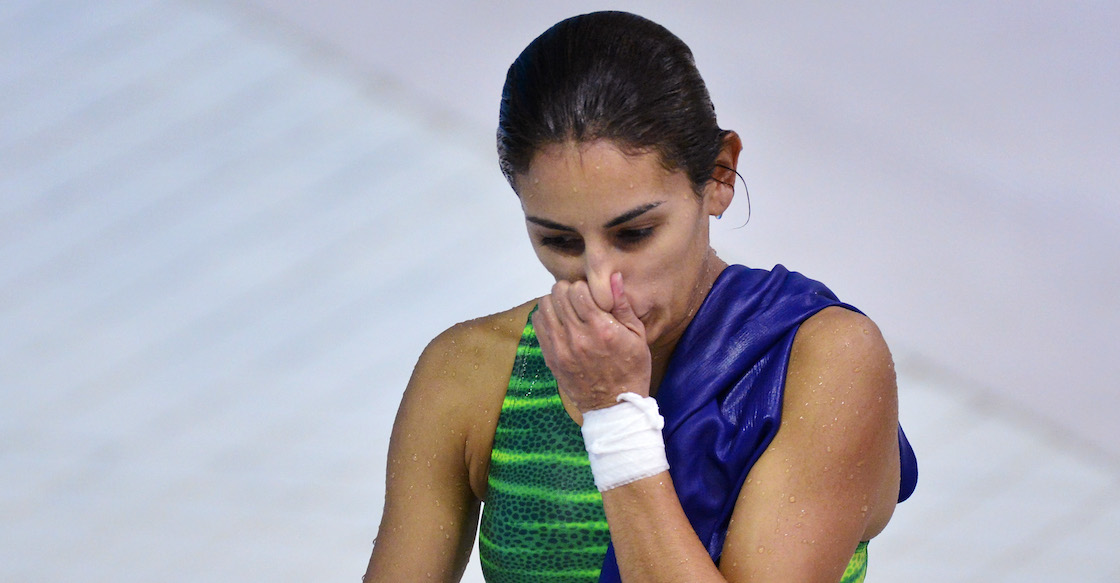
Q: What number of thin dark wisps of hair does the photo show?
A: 2